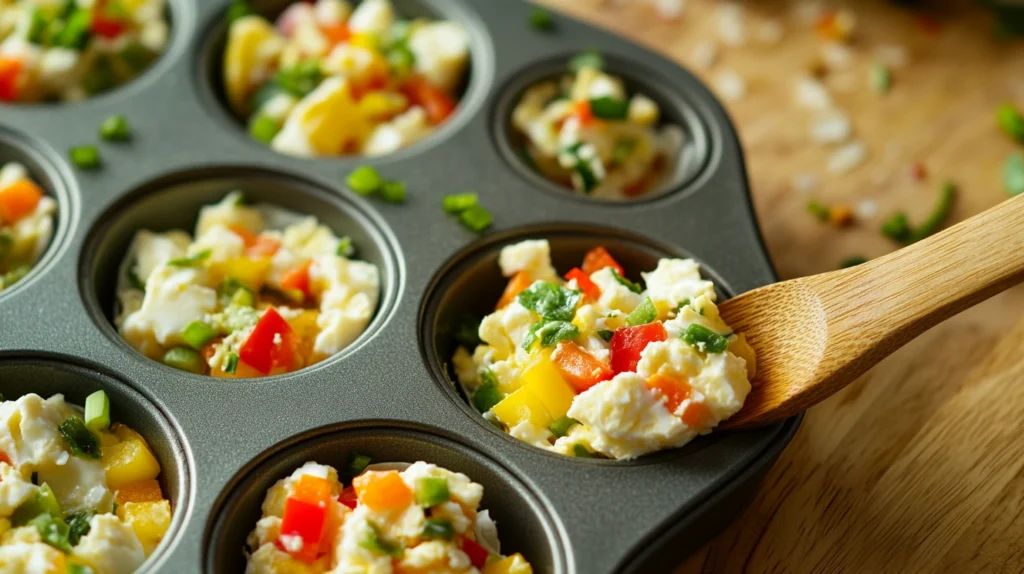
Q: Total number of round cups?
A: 8